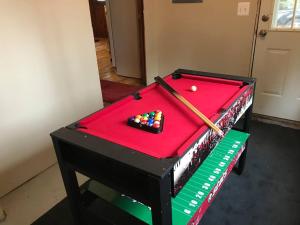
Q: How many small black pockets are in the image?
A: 6